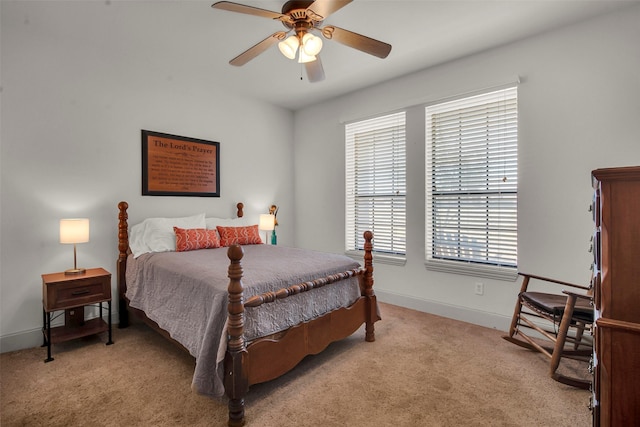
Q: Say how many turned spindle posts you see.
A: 4